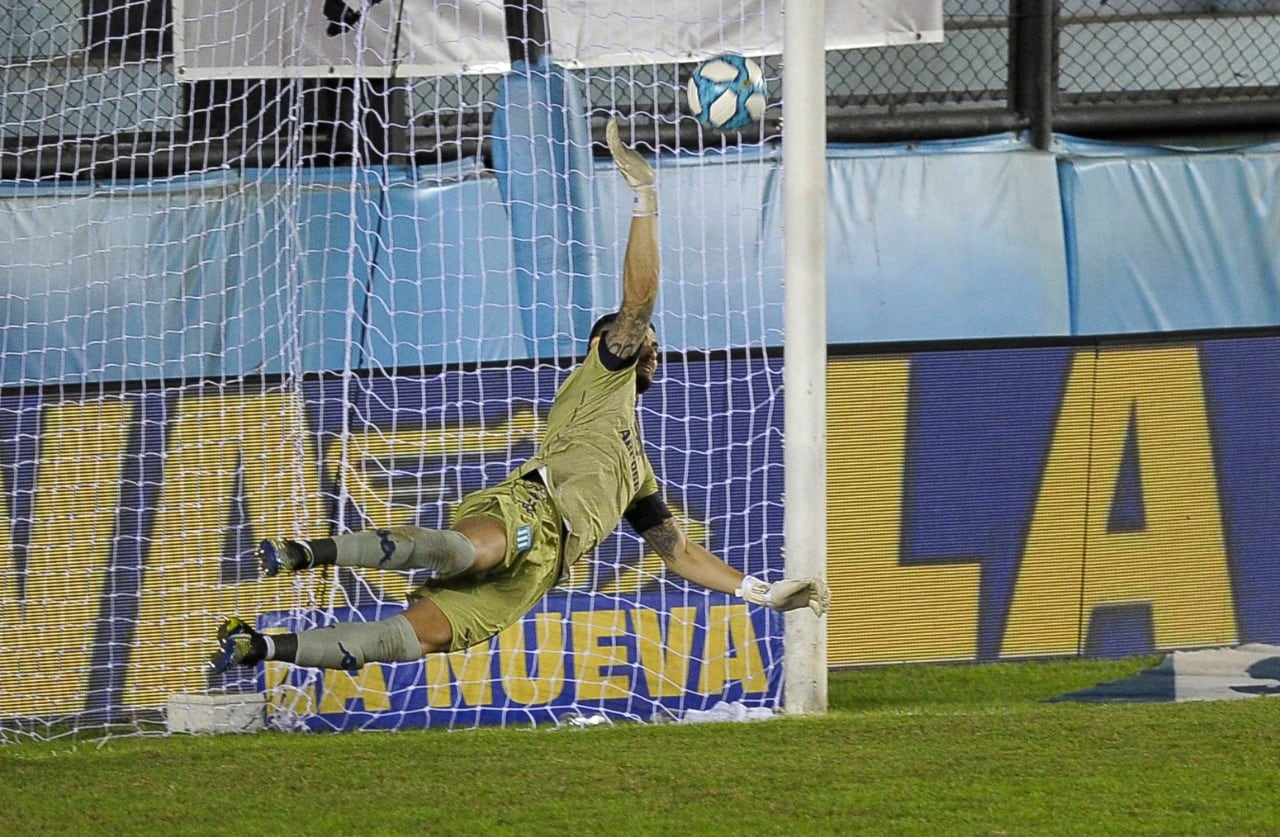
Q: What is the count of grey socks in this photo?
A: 2